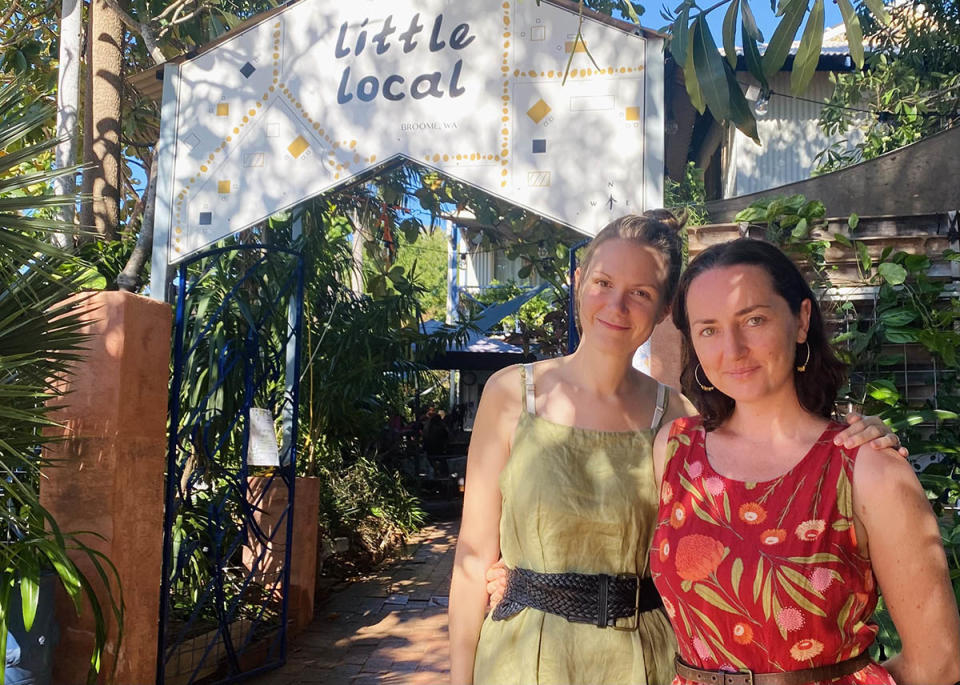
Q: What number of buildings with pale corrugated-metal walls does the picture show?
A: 2